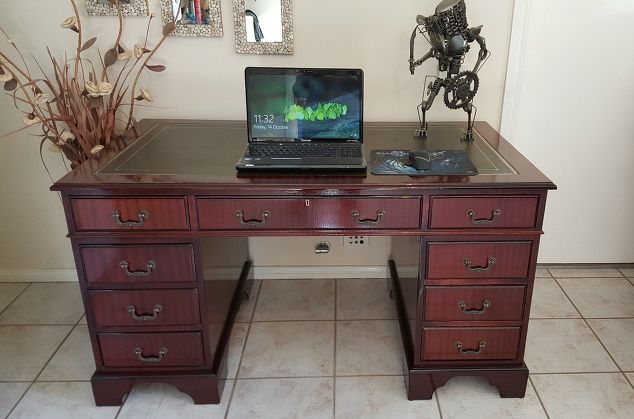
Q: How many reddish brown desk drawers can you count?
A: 9